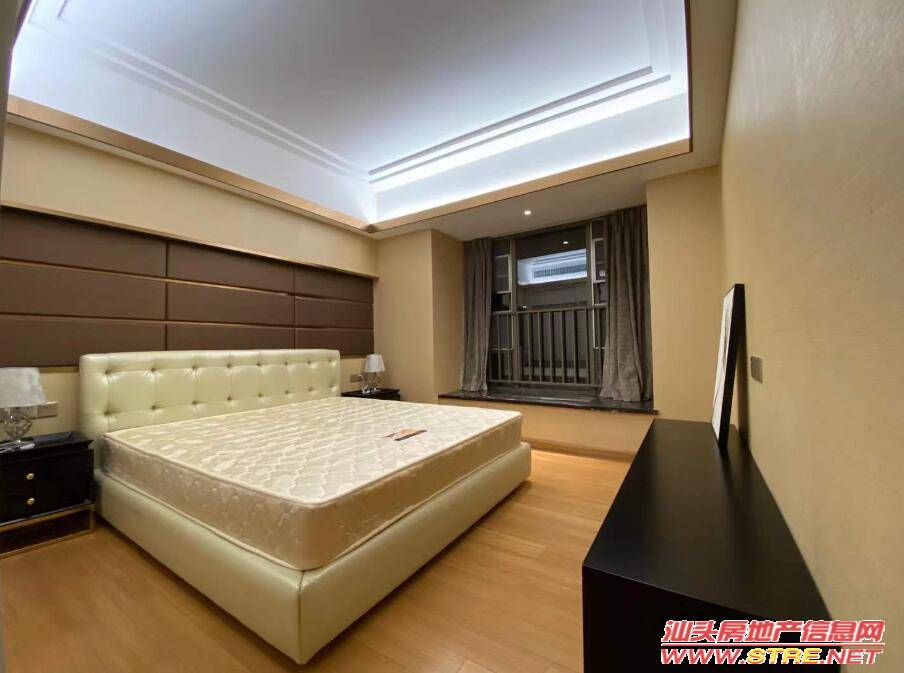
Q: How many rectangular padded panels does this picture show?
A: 9